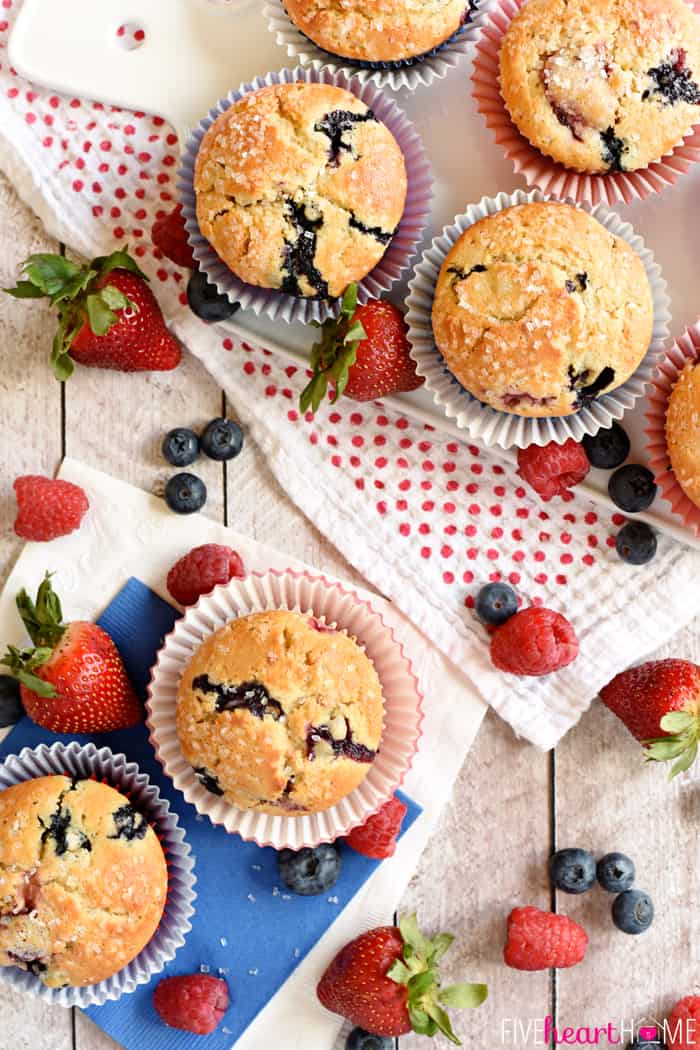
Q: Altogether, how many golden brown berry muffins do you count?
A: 7